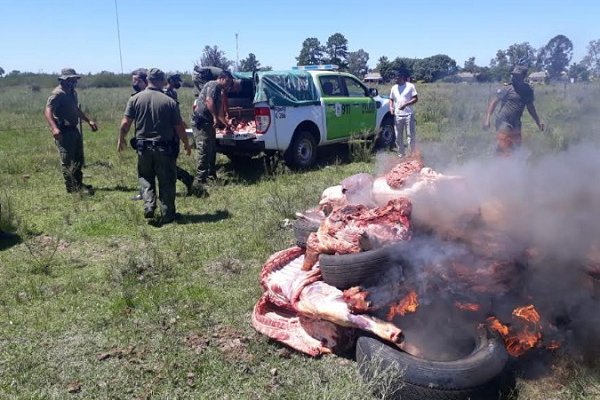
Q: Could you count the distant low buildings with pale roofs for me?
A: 3